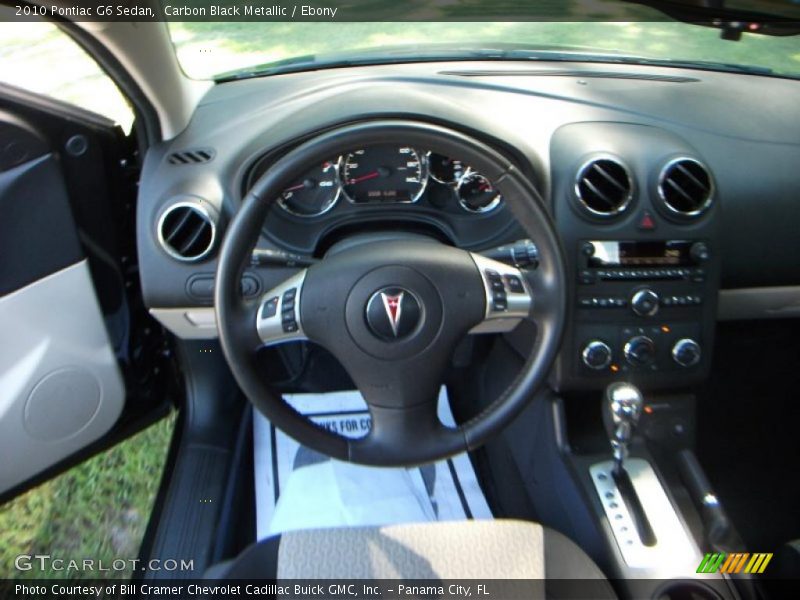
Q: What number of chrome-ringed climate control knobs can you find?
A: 3